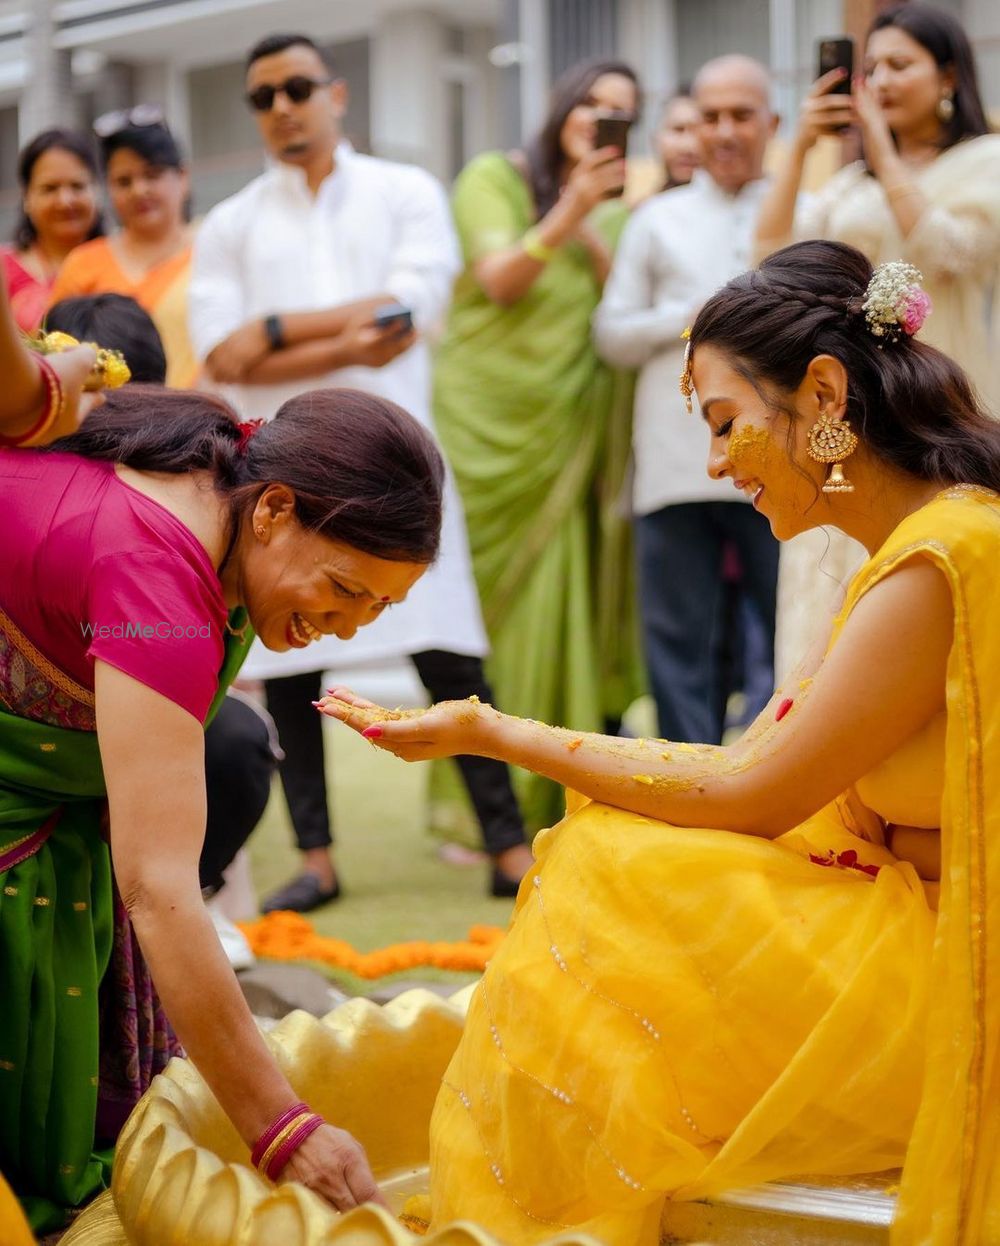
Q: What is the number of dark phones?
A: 3